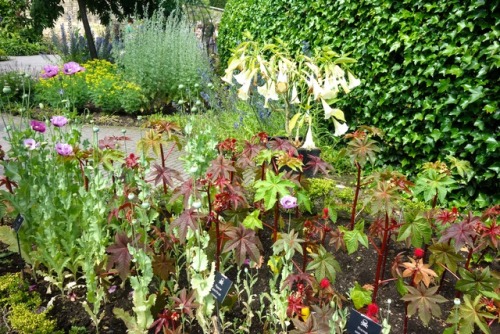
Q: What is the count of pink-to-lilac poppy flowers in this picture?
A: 7